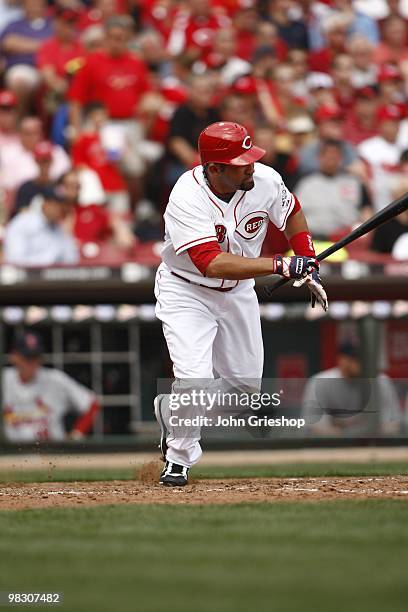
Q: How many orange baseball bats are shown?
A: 0